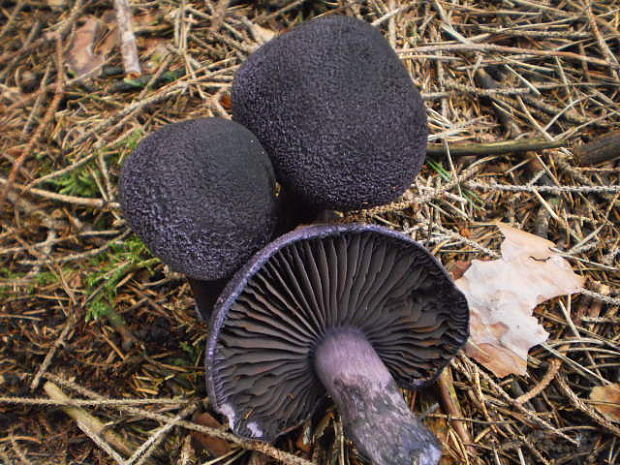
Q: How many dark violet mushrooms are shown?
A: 3